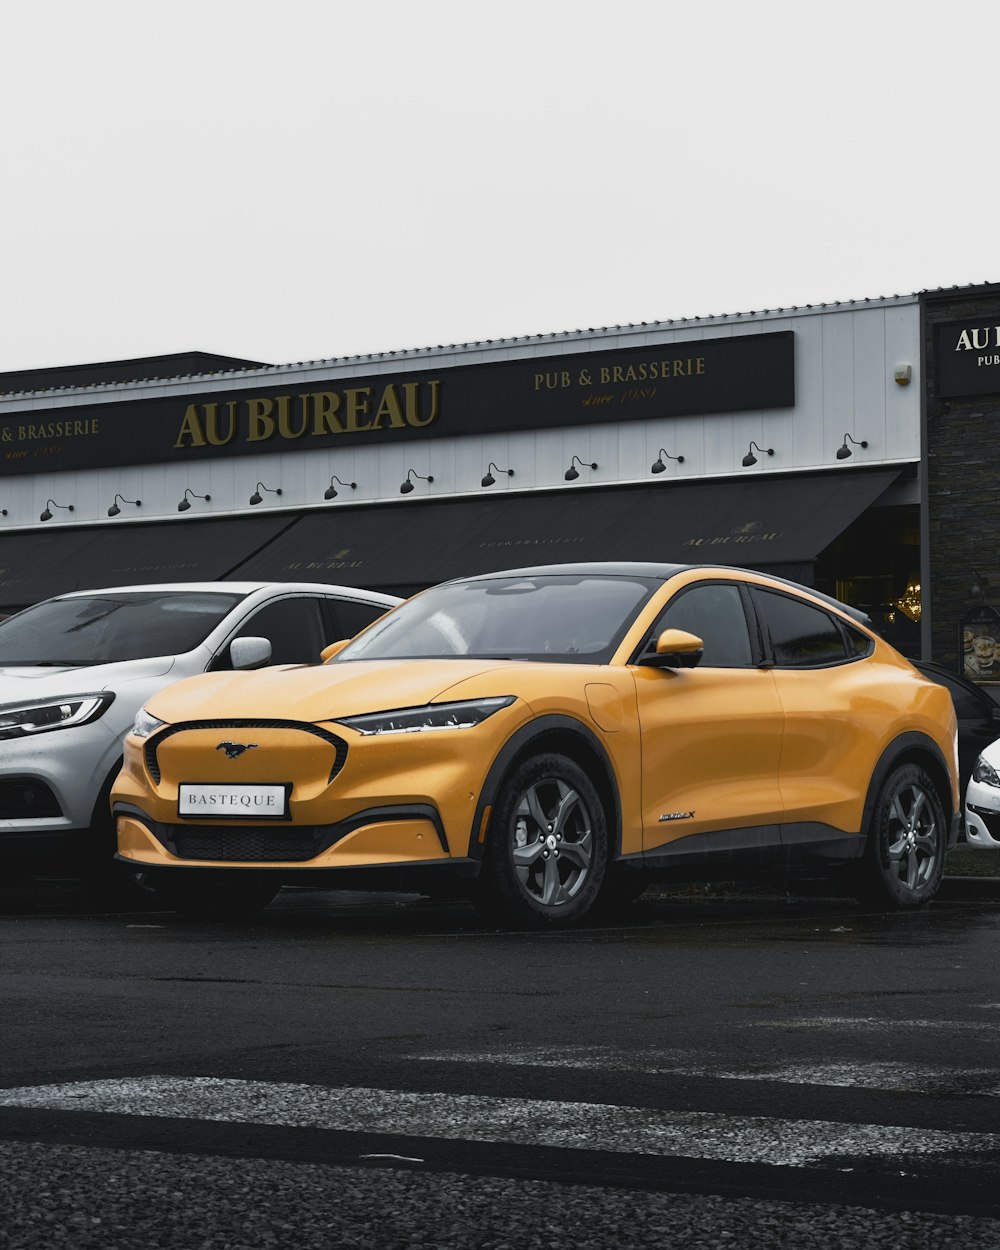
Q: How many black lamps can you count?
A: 11